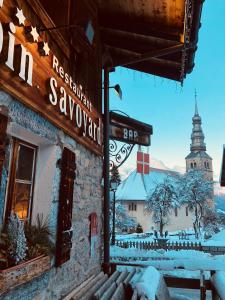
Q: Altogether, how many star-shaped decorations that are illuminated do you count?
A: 3